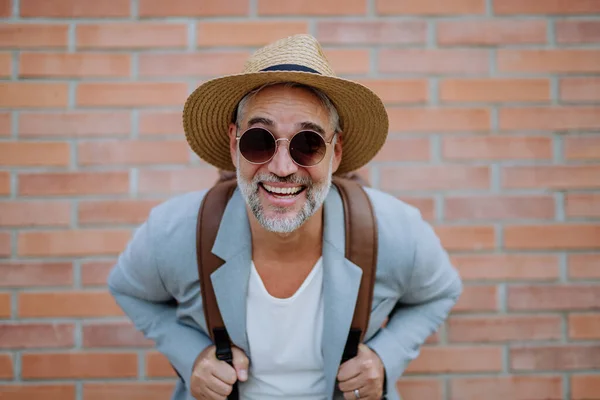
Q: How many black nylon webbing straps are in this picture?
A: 2